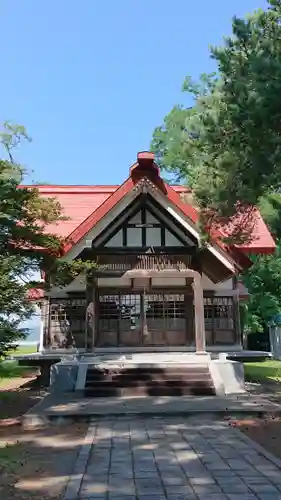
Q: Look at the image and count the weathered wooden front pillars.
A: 2